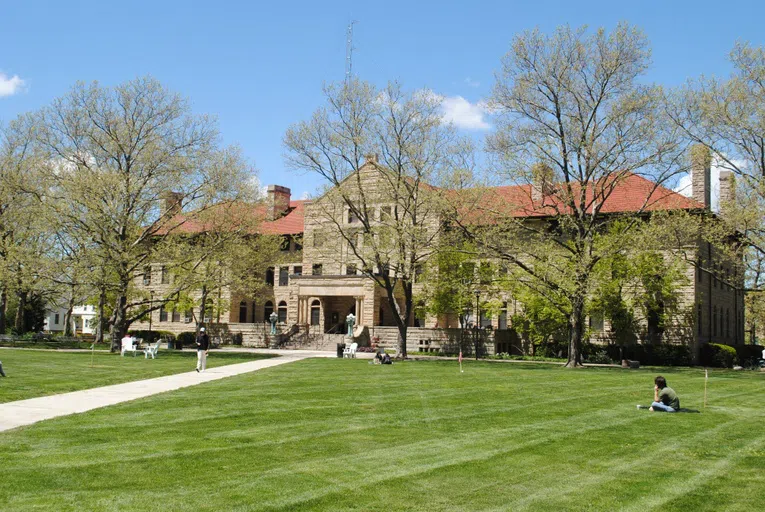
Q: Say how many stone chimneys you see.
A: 5